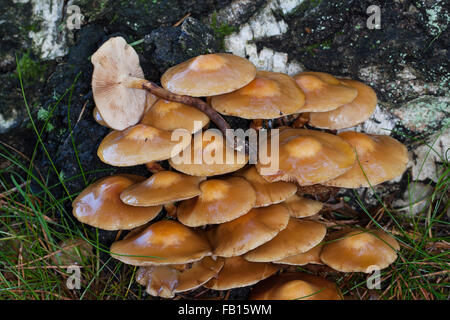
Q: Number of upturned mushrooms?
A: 1